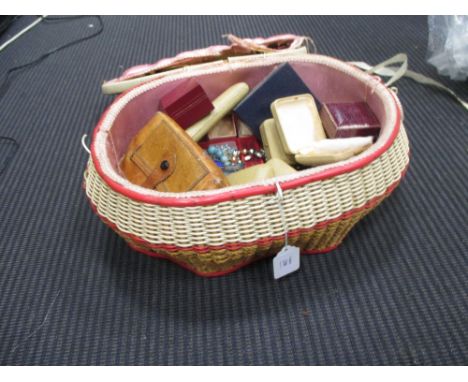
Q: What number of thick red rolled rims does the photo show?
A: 1